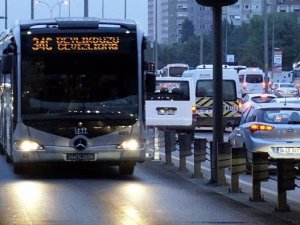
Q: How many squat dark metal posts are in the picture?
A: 7